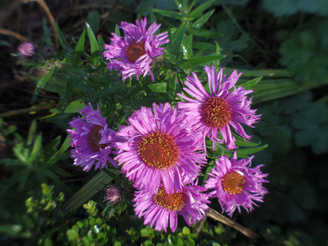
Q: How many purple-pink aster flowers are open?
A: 6